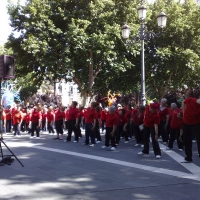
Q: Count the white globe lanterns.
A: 3